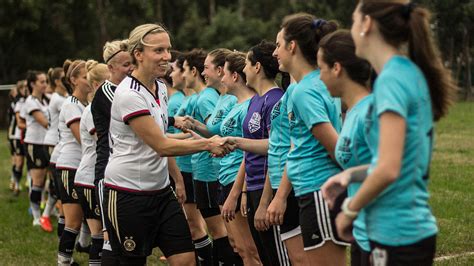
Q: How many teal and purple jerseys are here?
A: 10